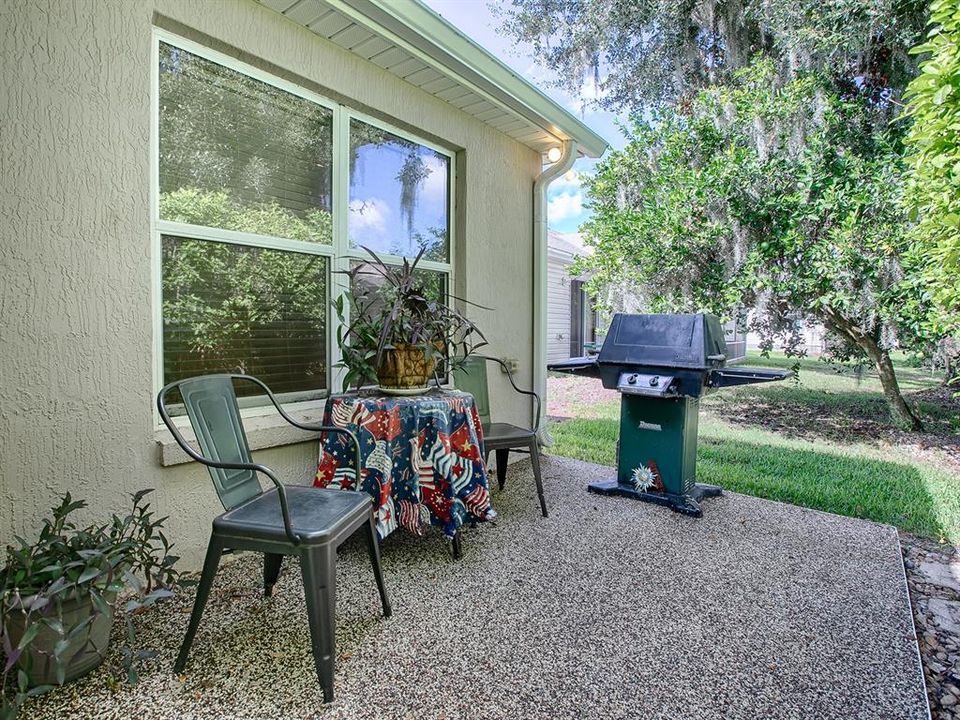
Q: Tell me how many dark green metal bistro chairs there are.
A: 2